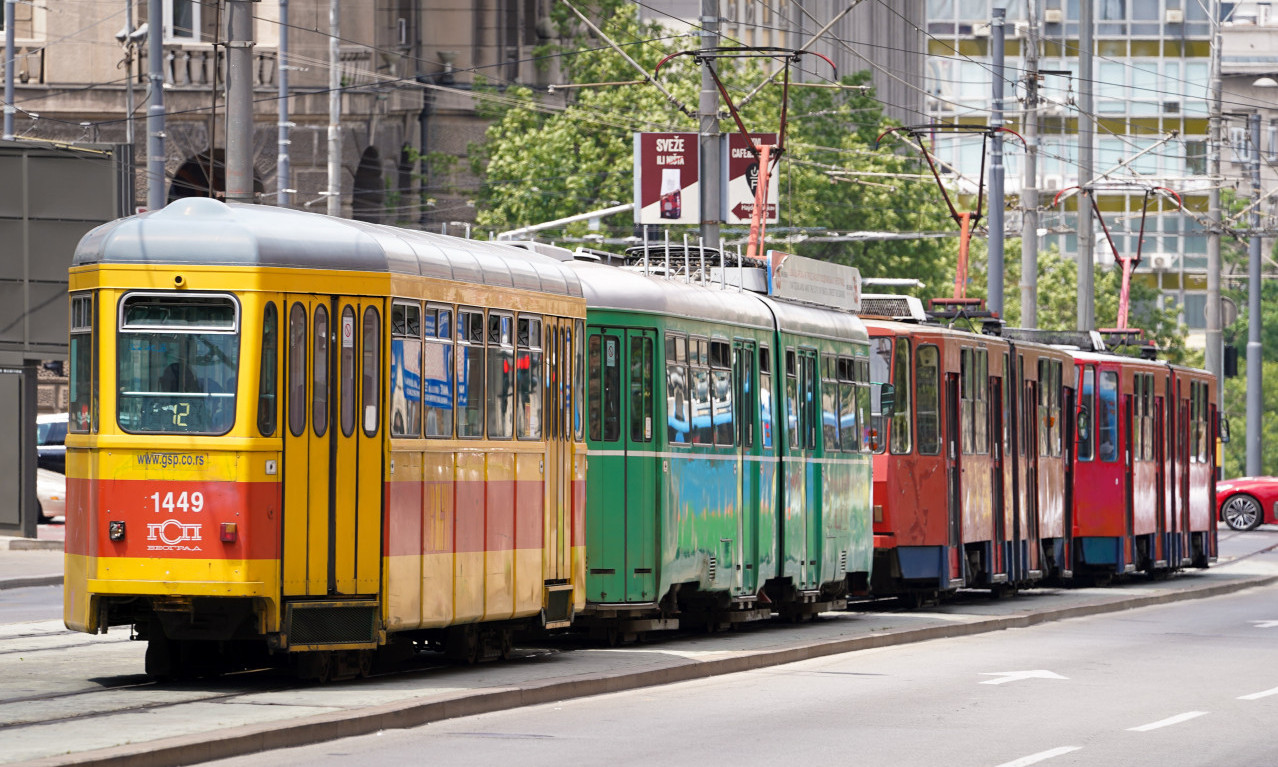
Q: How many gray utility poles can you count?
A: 12